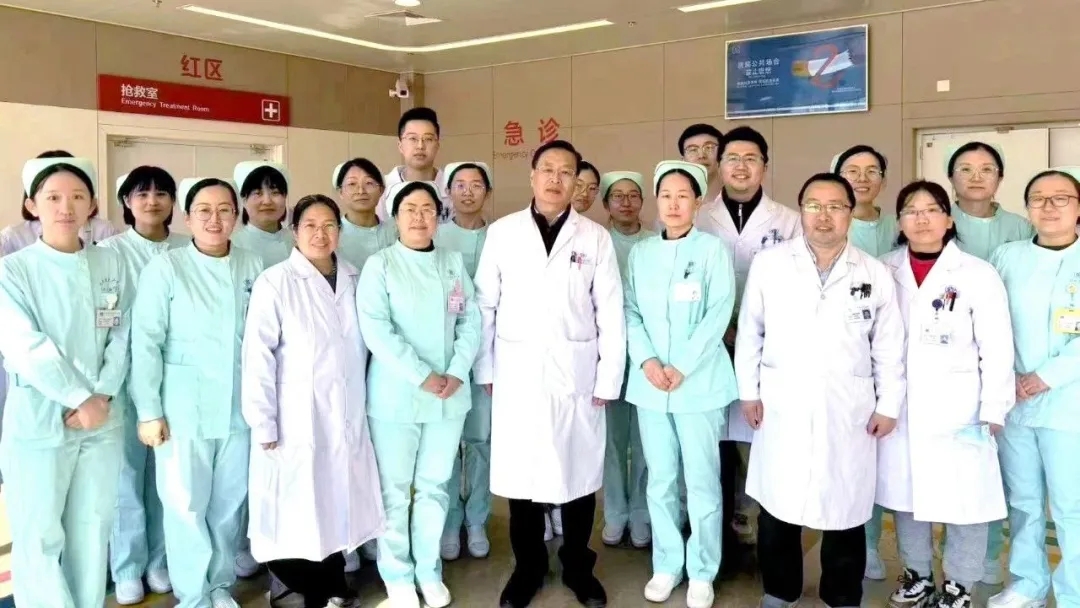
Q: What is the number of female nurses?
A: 12